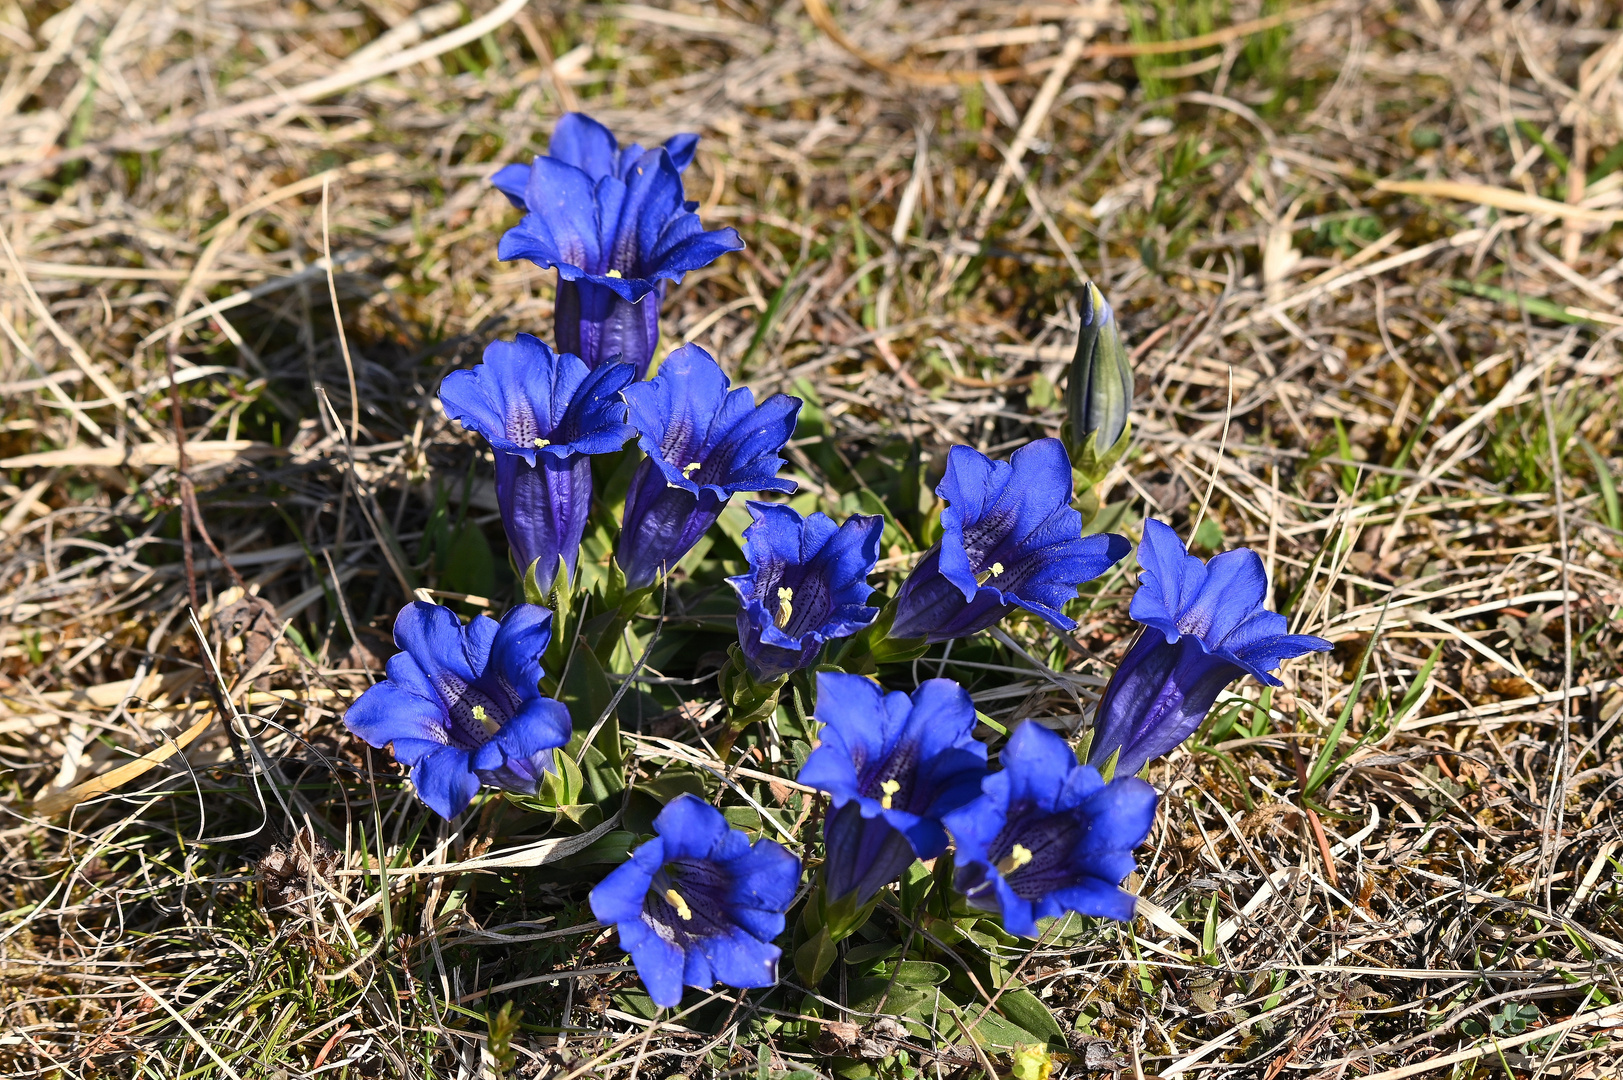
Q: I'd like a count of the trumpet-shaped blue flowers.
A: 11